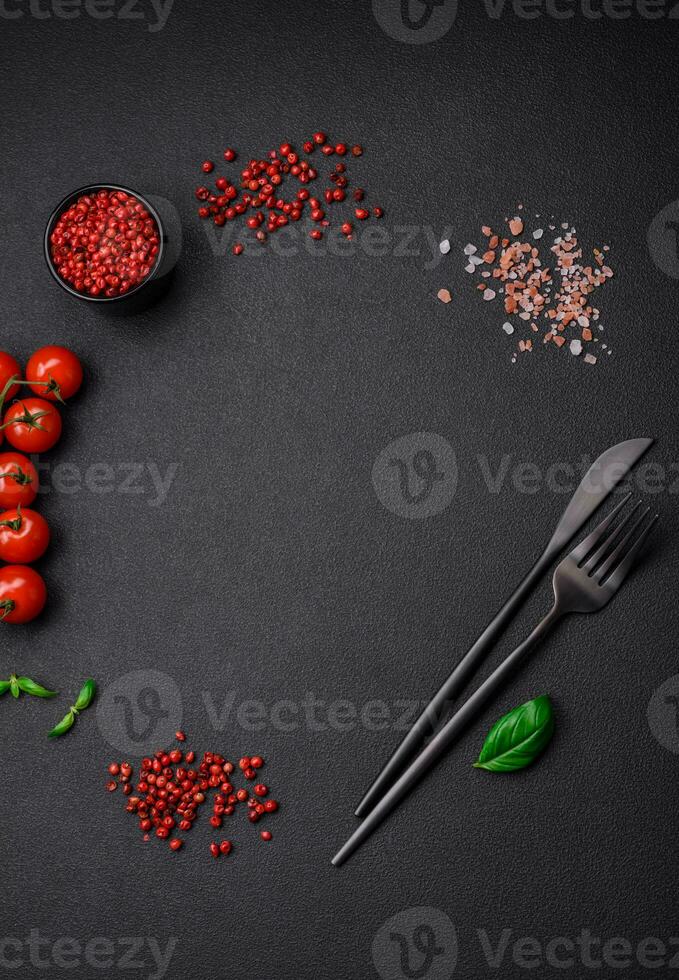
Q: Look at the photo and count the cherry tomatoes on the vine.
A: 6